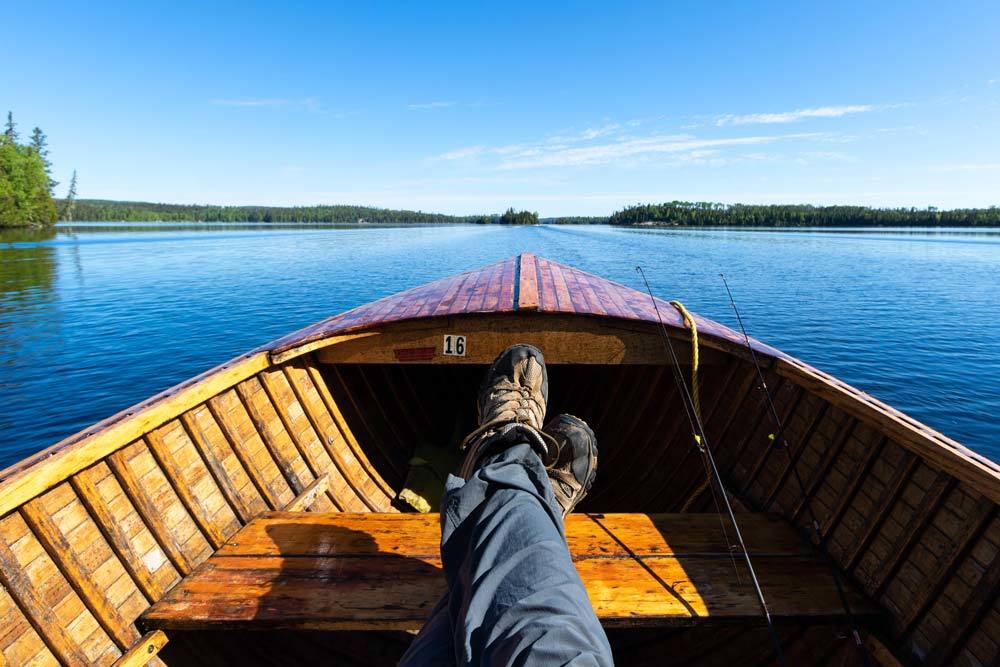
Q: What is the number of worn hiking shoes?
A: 2